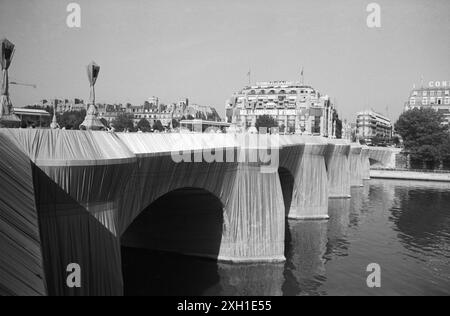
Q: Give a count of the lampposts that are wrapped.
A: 2